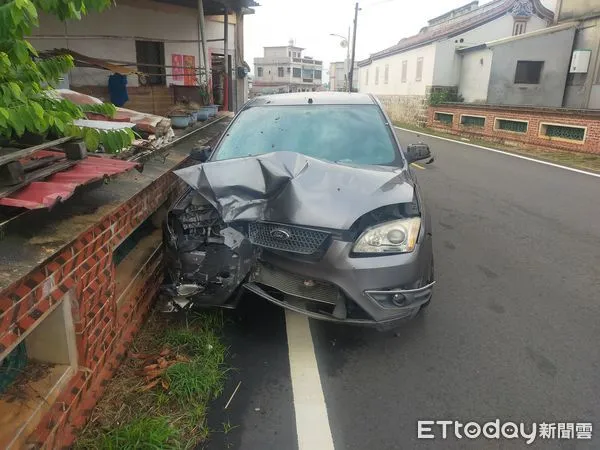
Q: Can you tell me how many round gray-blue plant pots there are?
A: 4